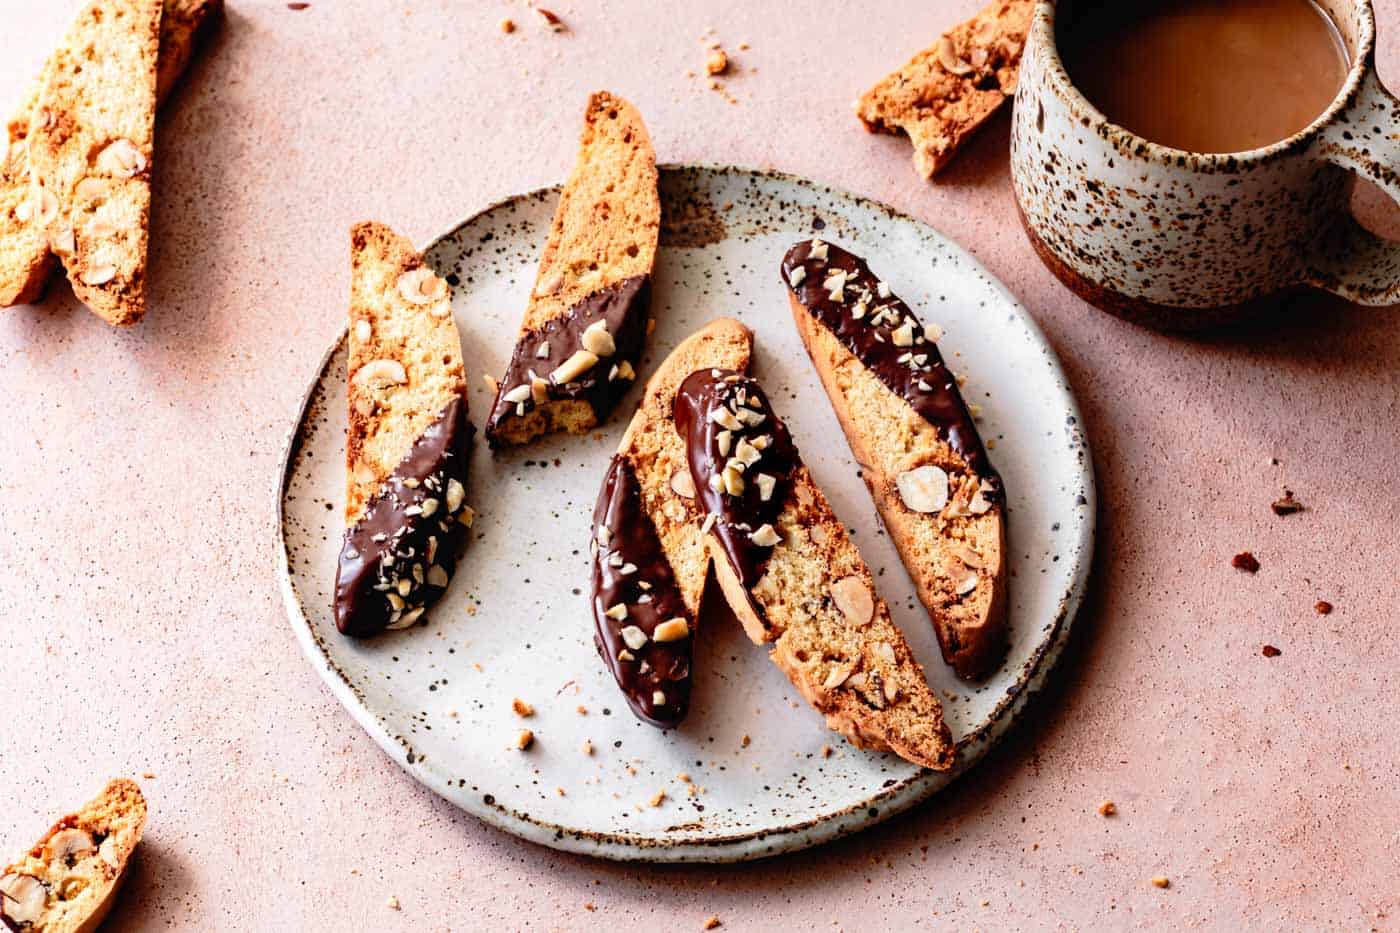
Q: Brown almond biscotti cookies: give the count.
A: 9